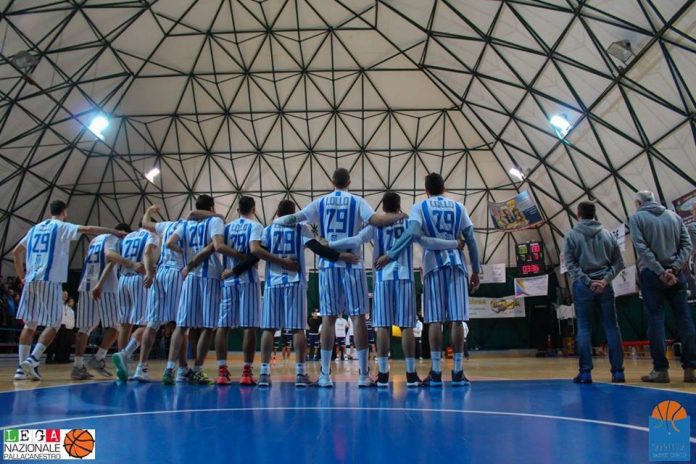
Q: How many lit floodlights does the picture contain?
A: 4